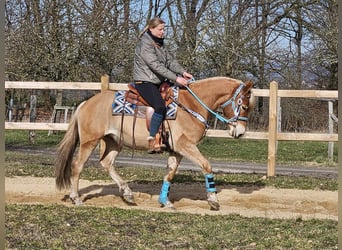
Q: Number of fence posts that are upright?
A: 2